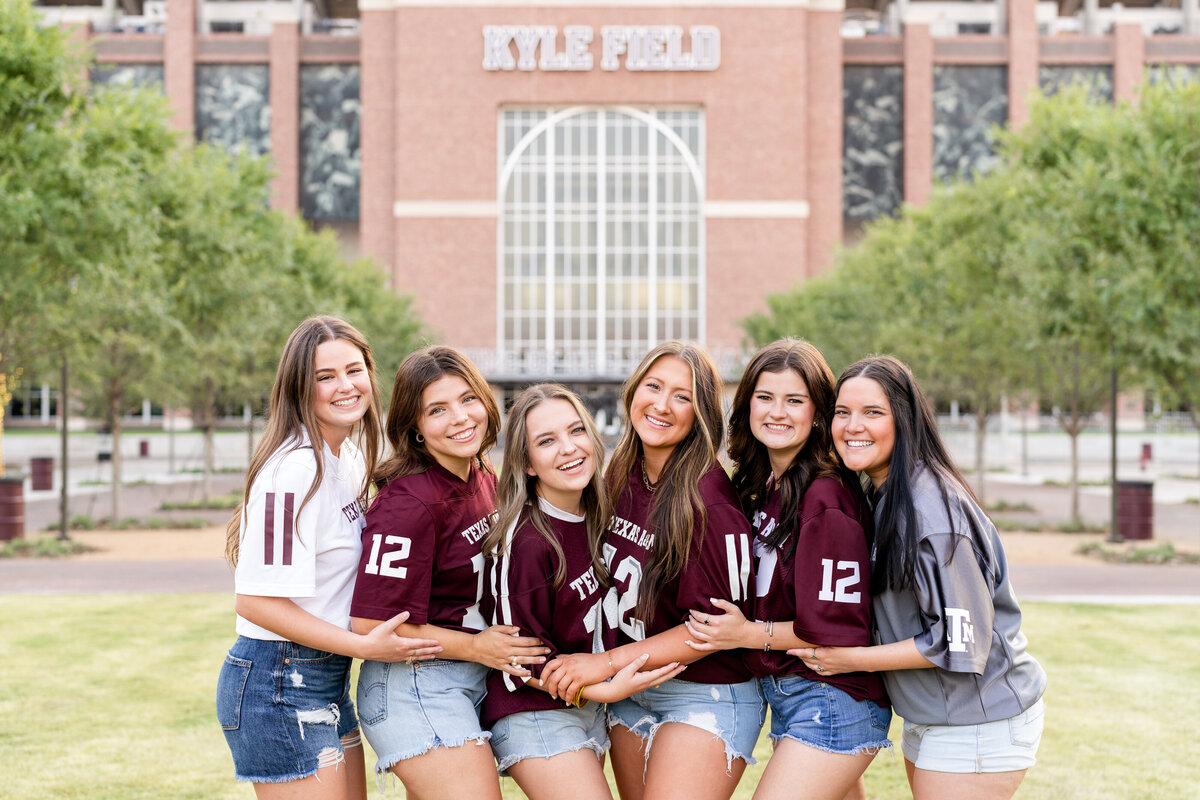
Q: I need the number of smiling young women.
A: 6